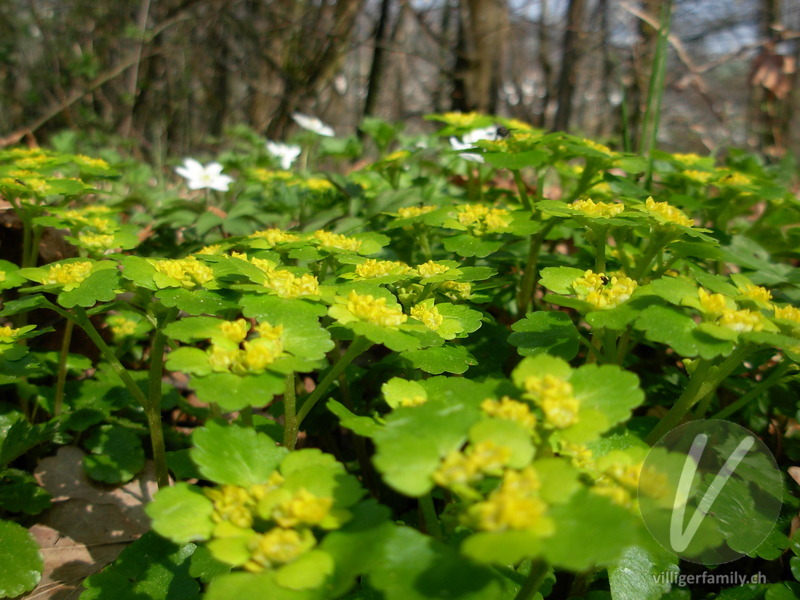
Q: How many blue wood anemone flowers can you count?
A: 0